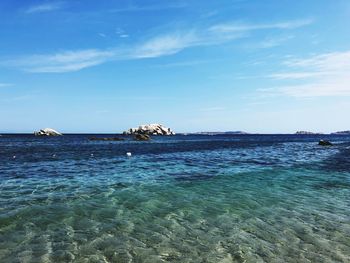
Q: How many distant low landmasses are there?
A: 3